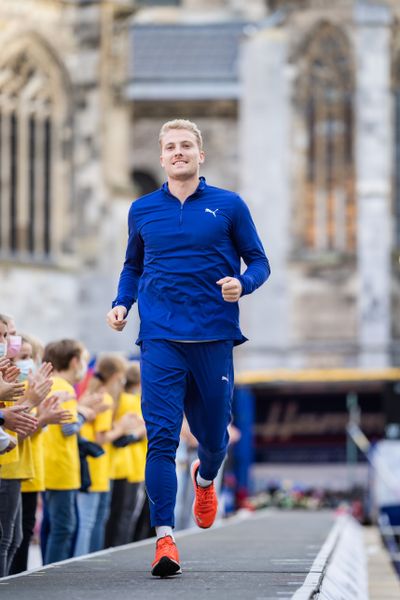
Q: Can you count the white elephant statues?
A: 0